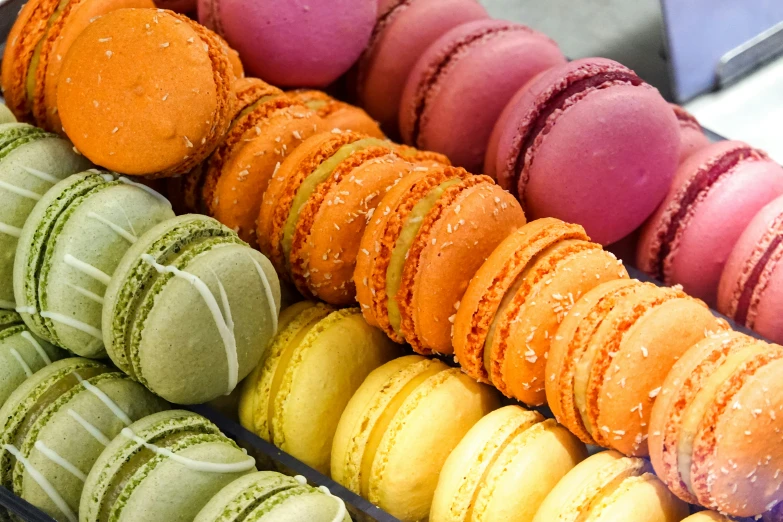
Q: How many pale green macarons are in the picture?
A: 8